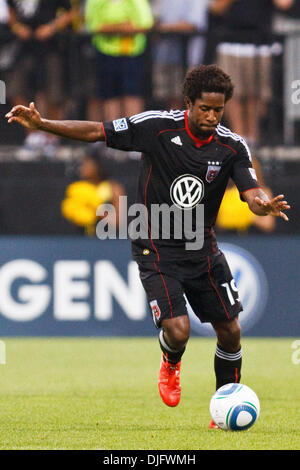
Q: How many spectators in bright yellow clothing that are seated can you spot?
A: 2